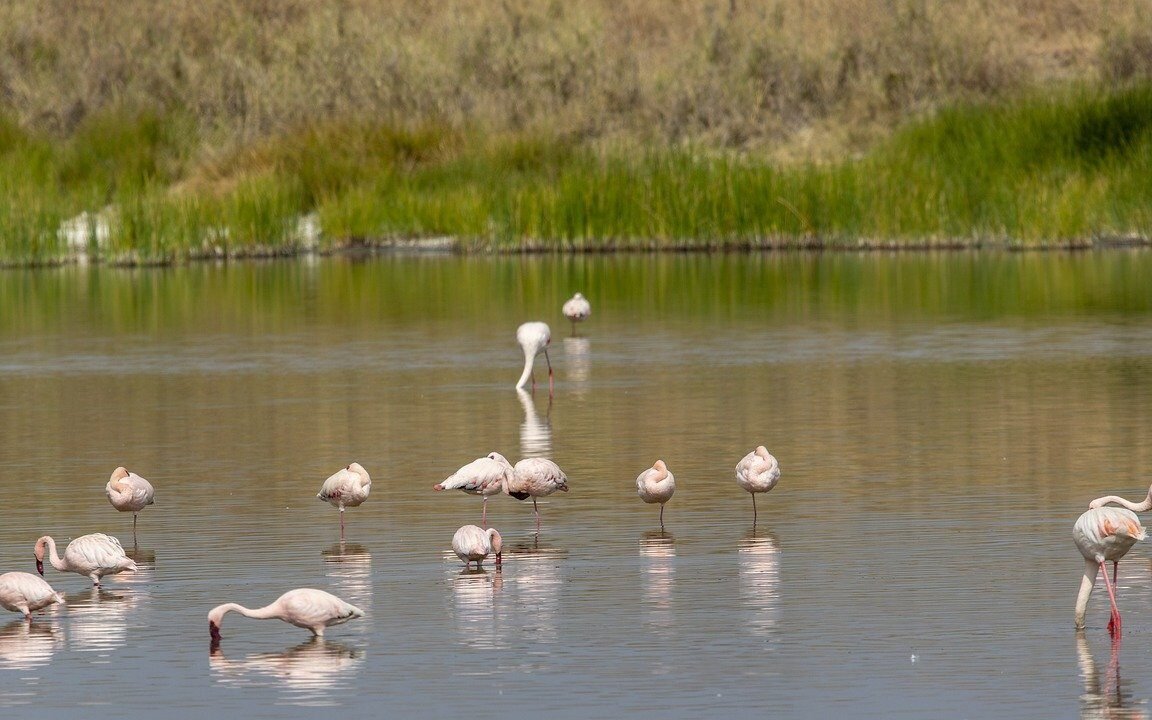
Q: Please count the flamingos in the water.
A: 14